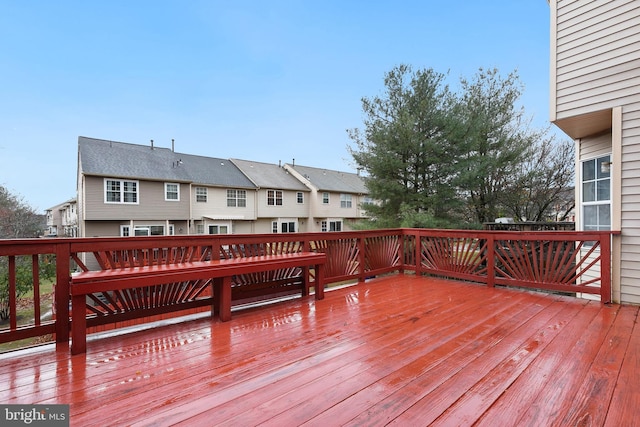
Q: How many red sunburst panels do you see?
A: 6